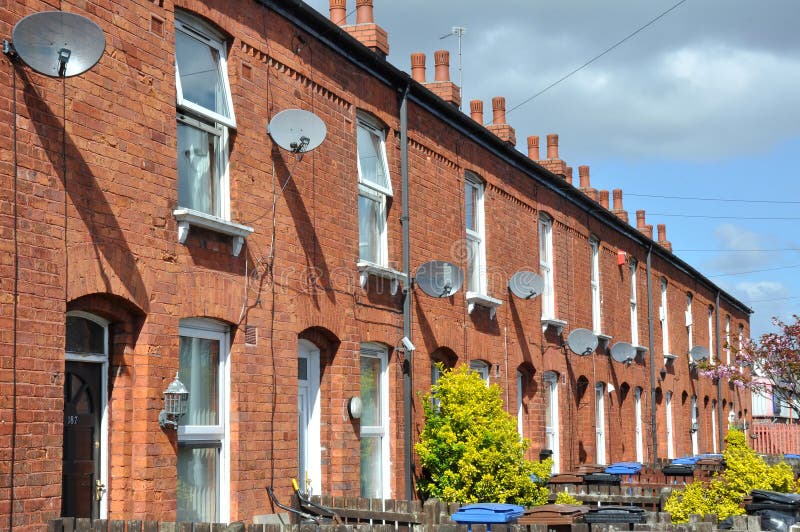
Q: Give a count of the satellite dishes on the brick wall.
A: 7